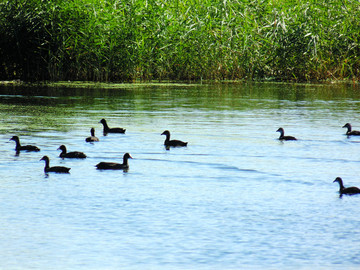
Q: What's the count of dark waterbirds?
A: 10